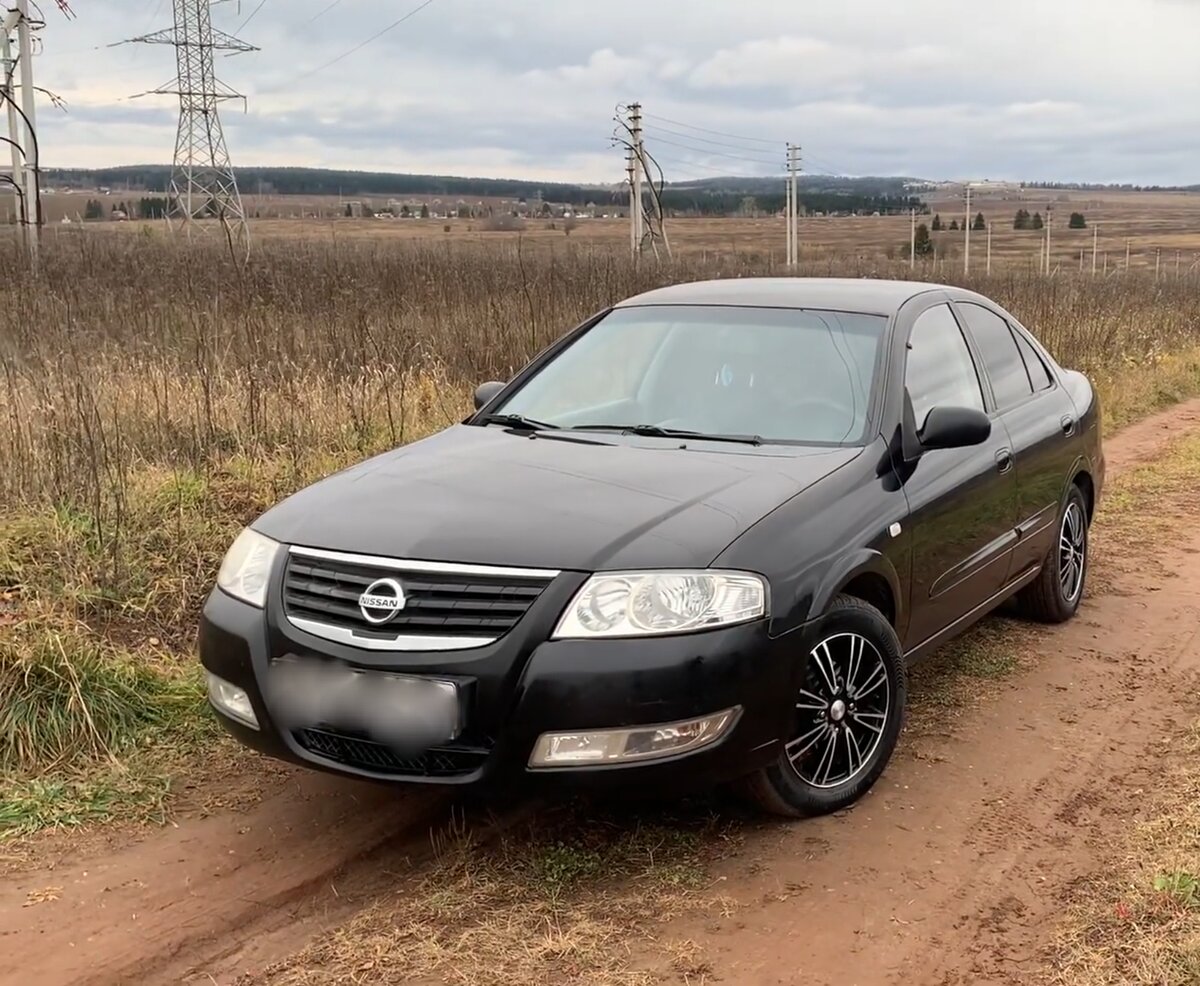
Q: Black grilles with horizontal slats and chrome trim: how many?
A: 1